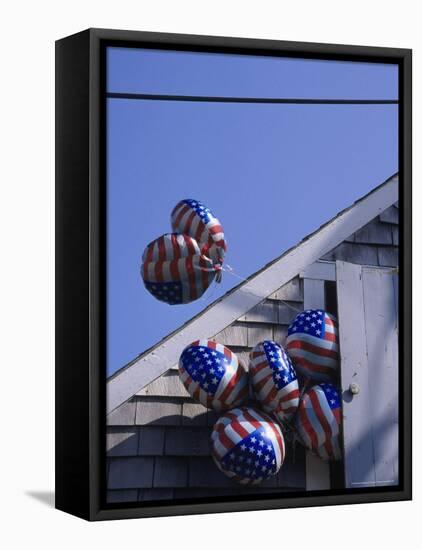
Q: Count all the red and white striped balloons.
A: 7